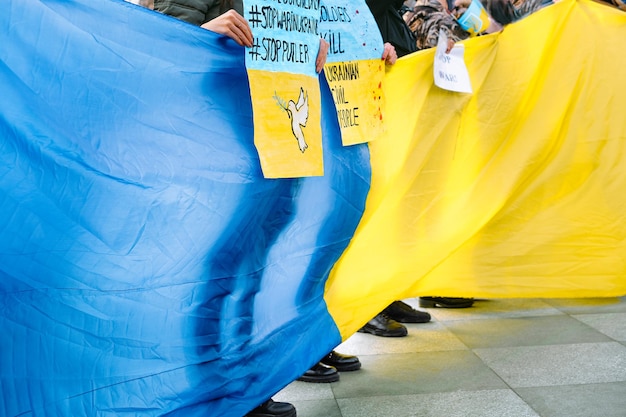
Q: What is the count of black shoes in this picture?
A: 6